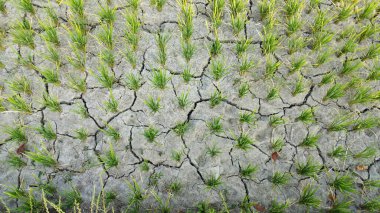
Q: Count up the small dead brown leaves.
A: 5